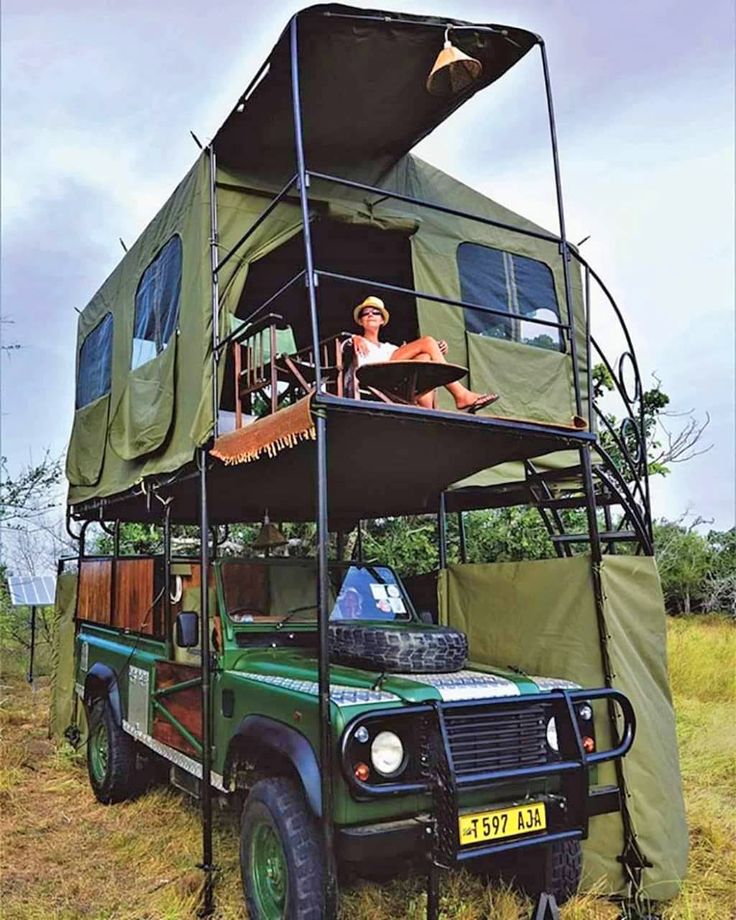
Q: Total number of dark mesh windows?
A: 3